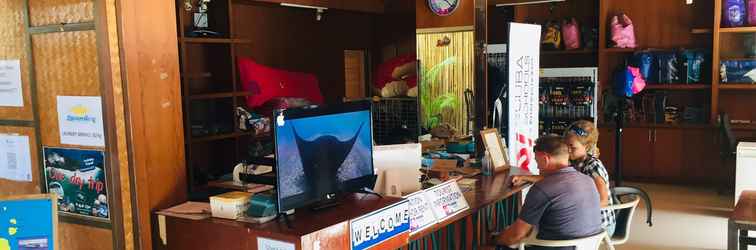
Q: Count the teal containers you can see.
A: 1